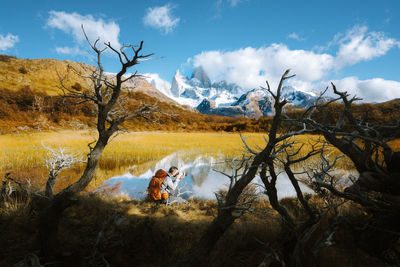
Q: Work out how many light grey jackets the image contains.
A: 1